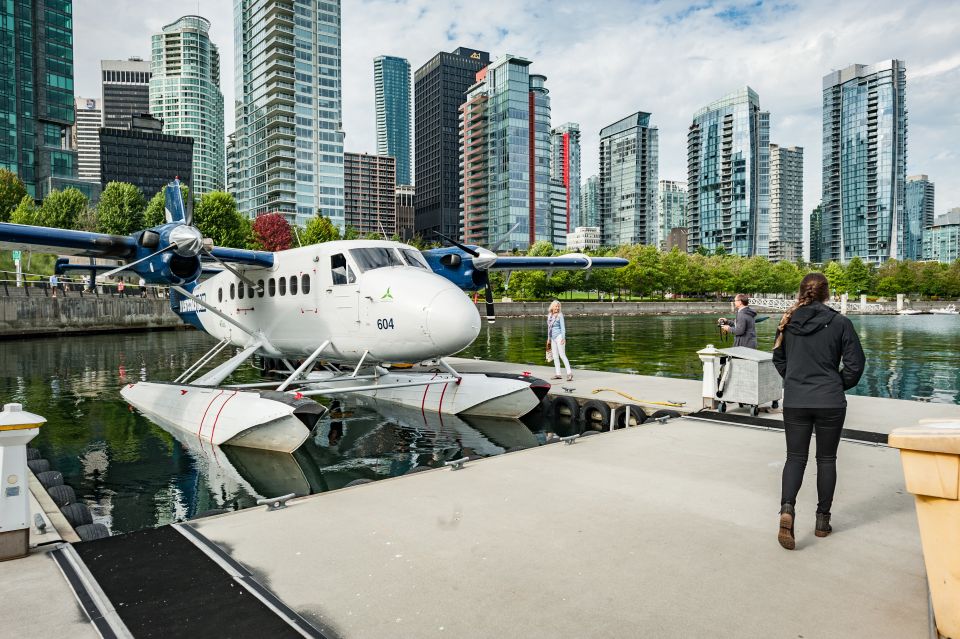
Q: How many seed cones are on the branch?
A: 0